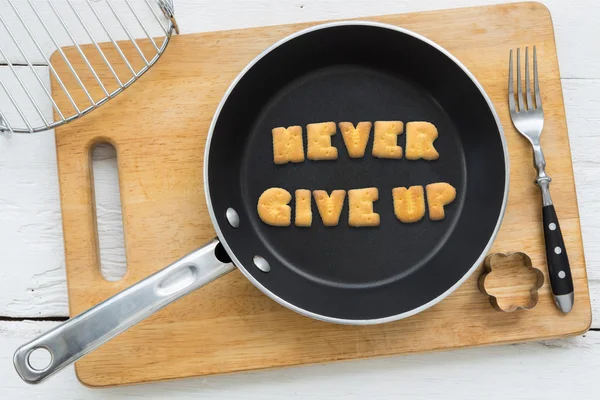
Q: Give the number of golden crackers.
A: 11